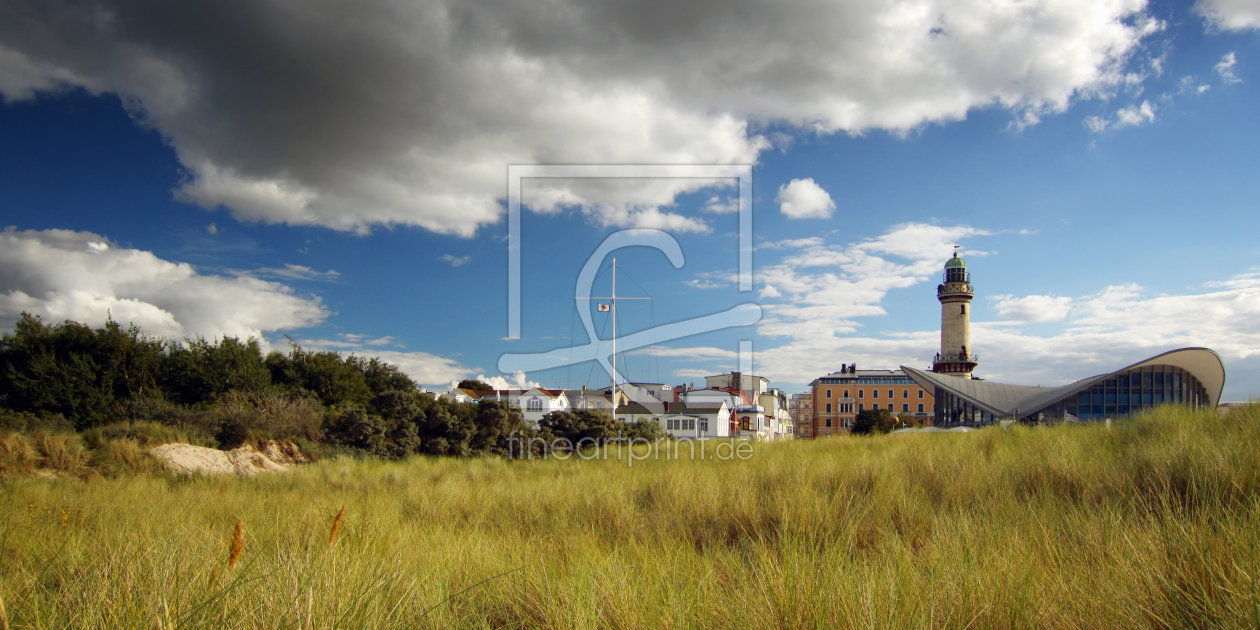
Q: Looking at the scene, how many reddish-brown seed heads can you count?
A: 2